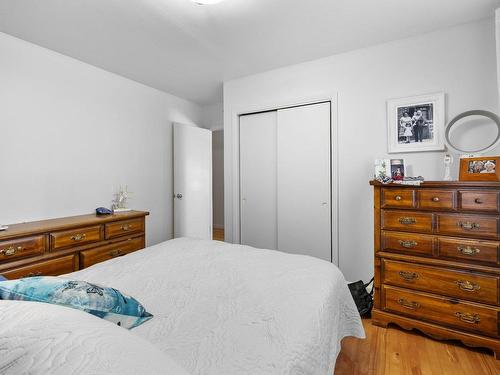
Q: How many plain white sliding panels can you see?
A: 2